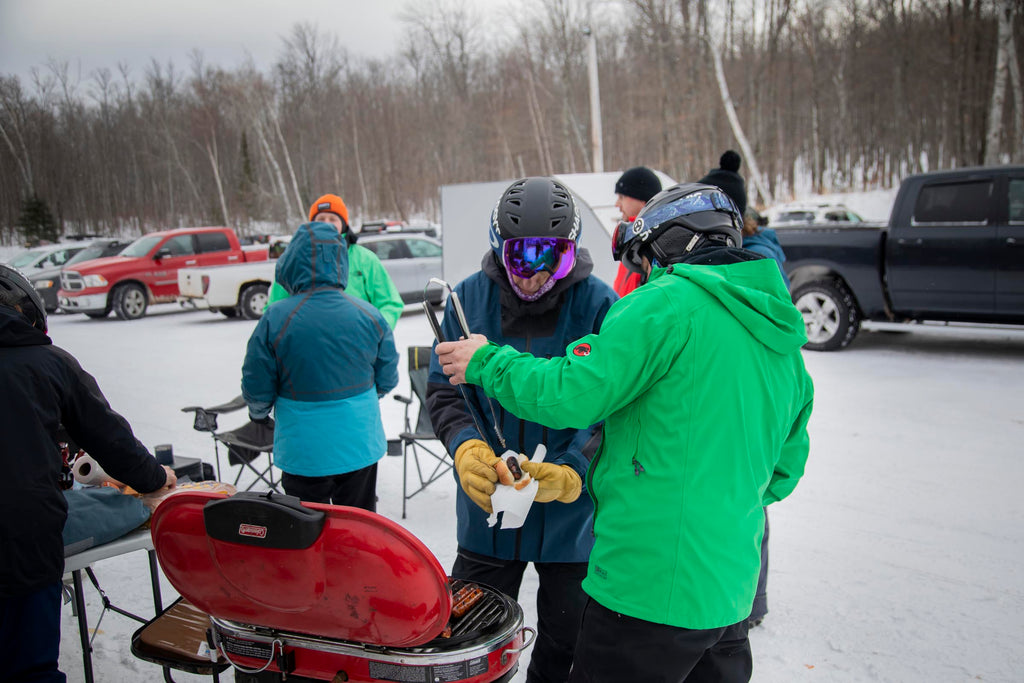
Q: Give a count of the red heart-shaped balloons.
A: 0